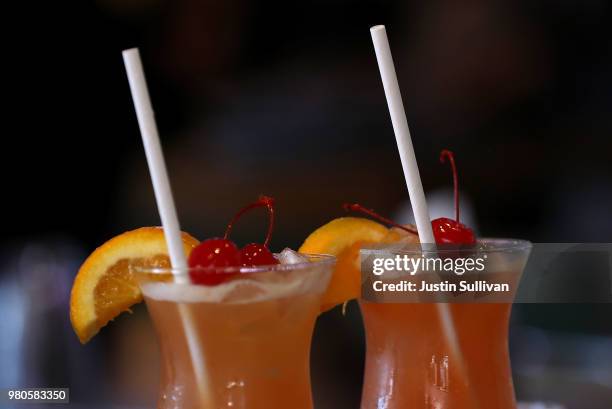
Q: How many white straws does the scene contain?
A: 2